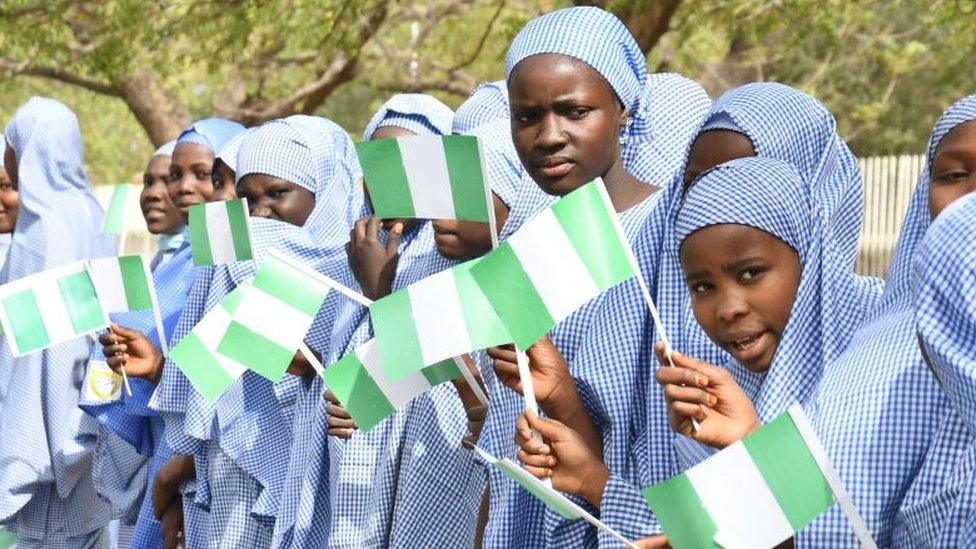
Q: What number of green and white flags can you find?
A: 12